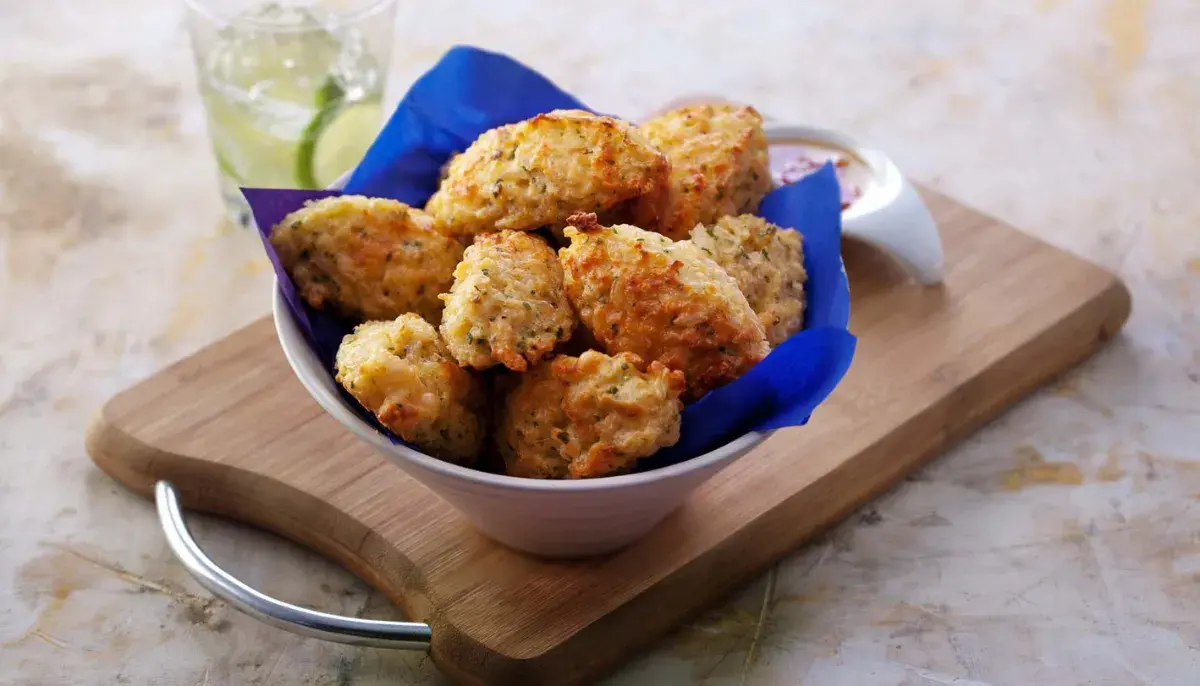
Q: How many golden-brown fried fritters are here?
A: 8